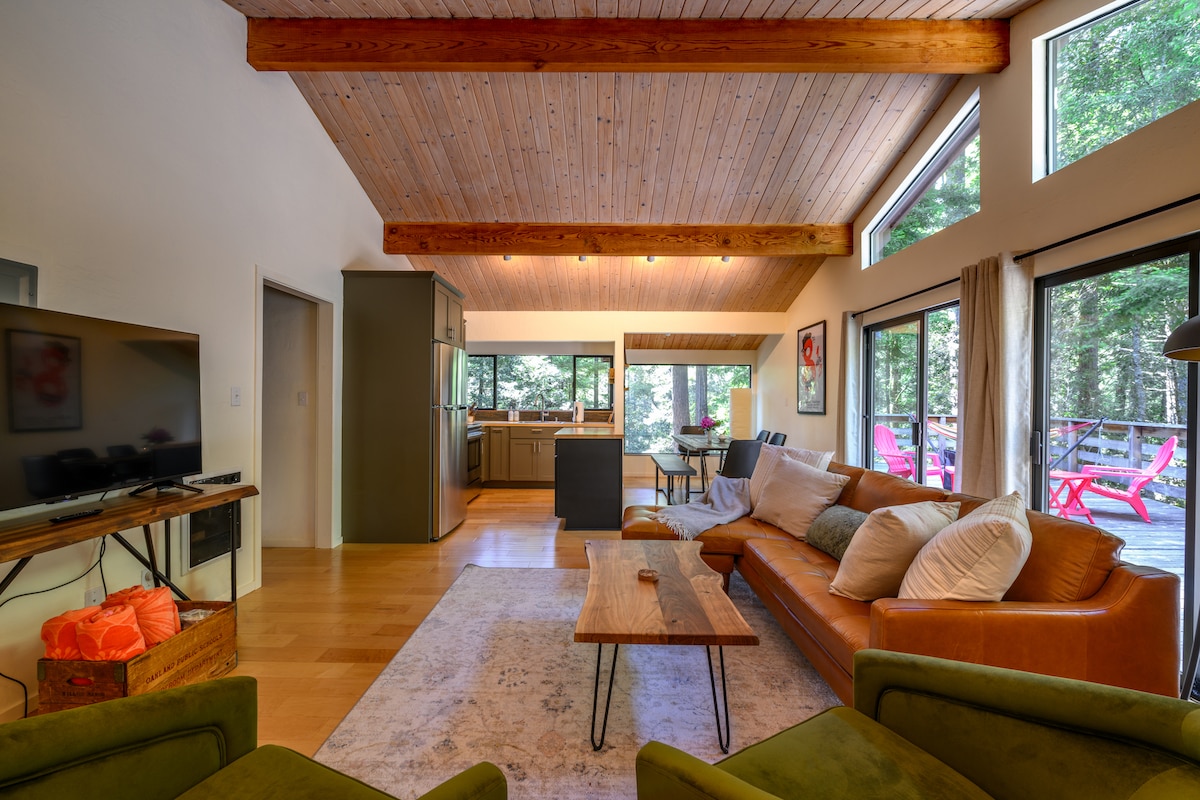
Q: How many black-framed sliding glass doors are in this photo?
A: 2